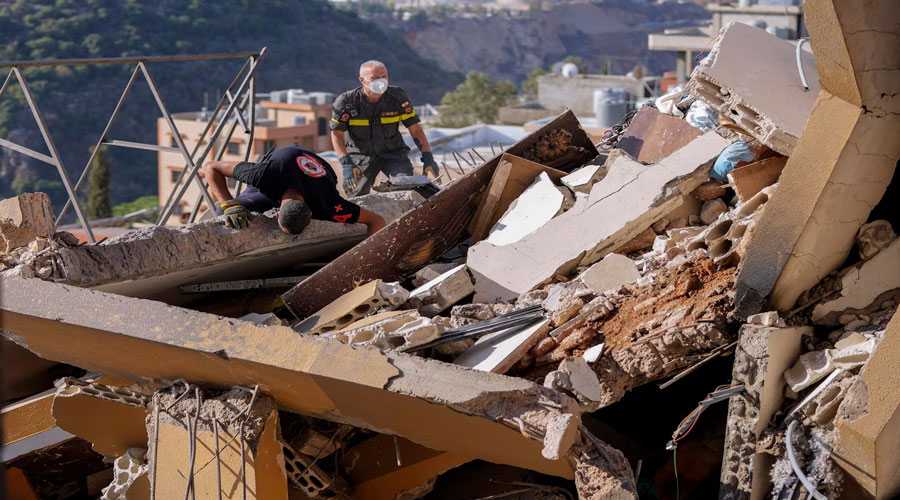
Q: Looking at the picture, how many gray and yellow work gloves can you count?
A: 1